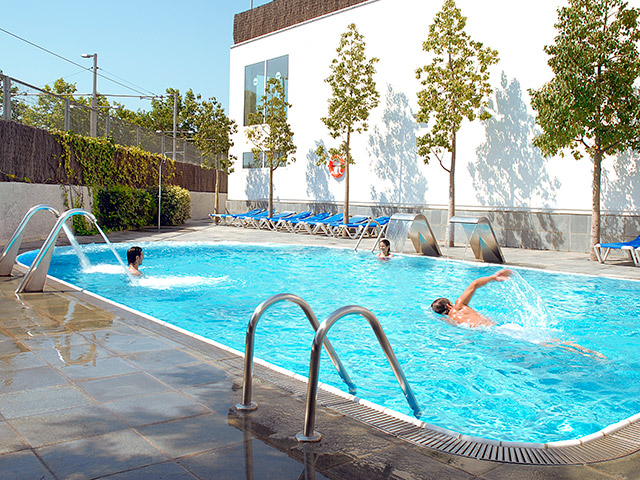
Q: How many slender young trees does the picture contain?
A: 5